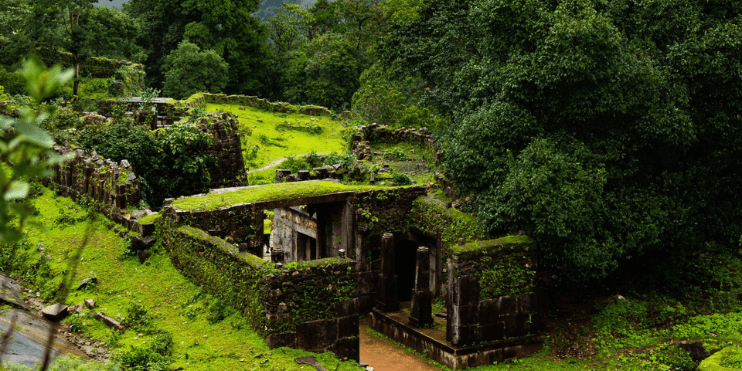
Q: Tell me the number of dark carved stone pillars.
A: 2